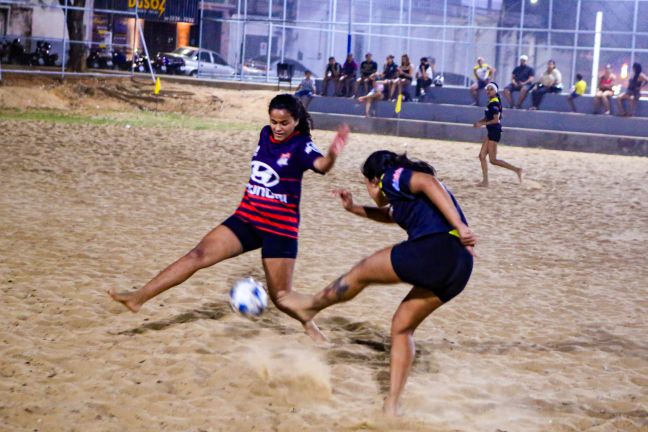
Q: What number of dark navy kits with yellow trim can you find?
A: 2